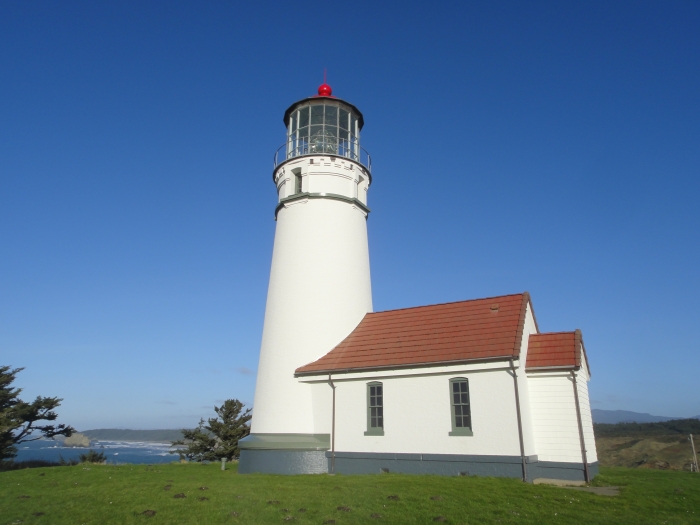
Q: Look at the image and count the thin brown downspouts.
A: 3